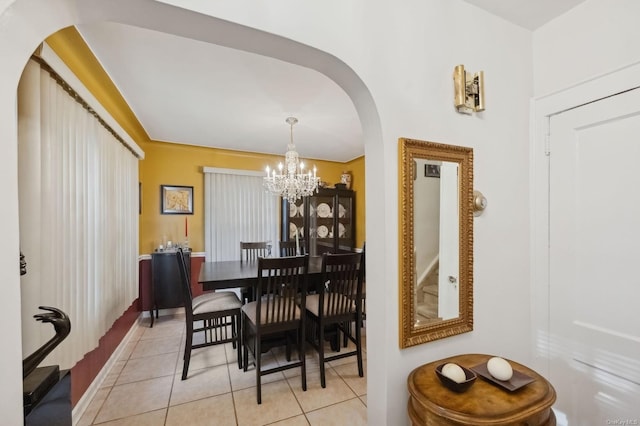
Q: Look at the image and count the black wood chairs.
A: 6